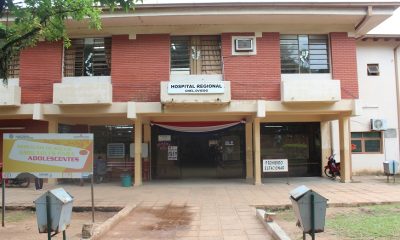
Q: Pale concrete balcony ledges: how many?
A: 4